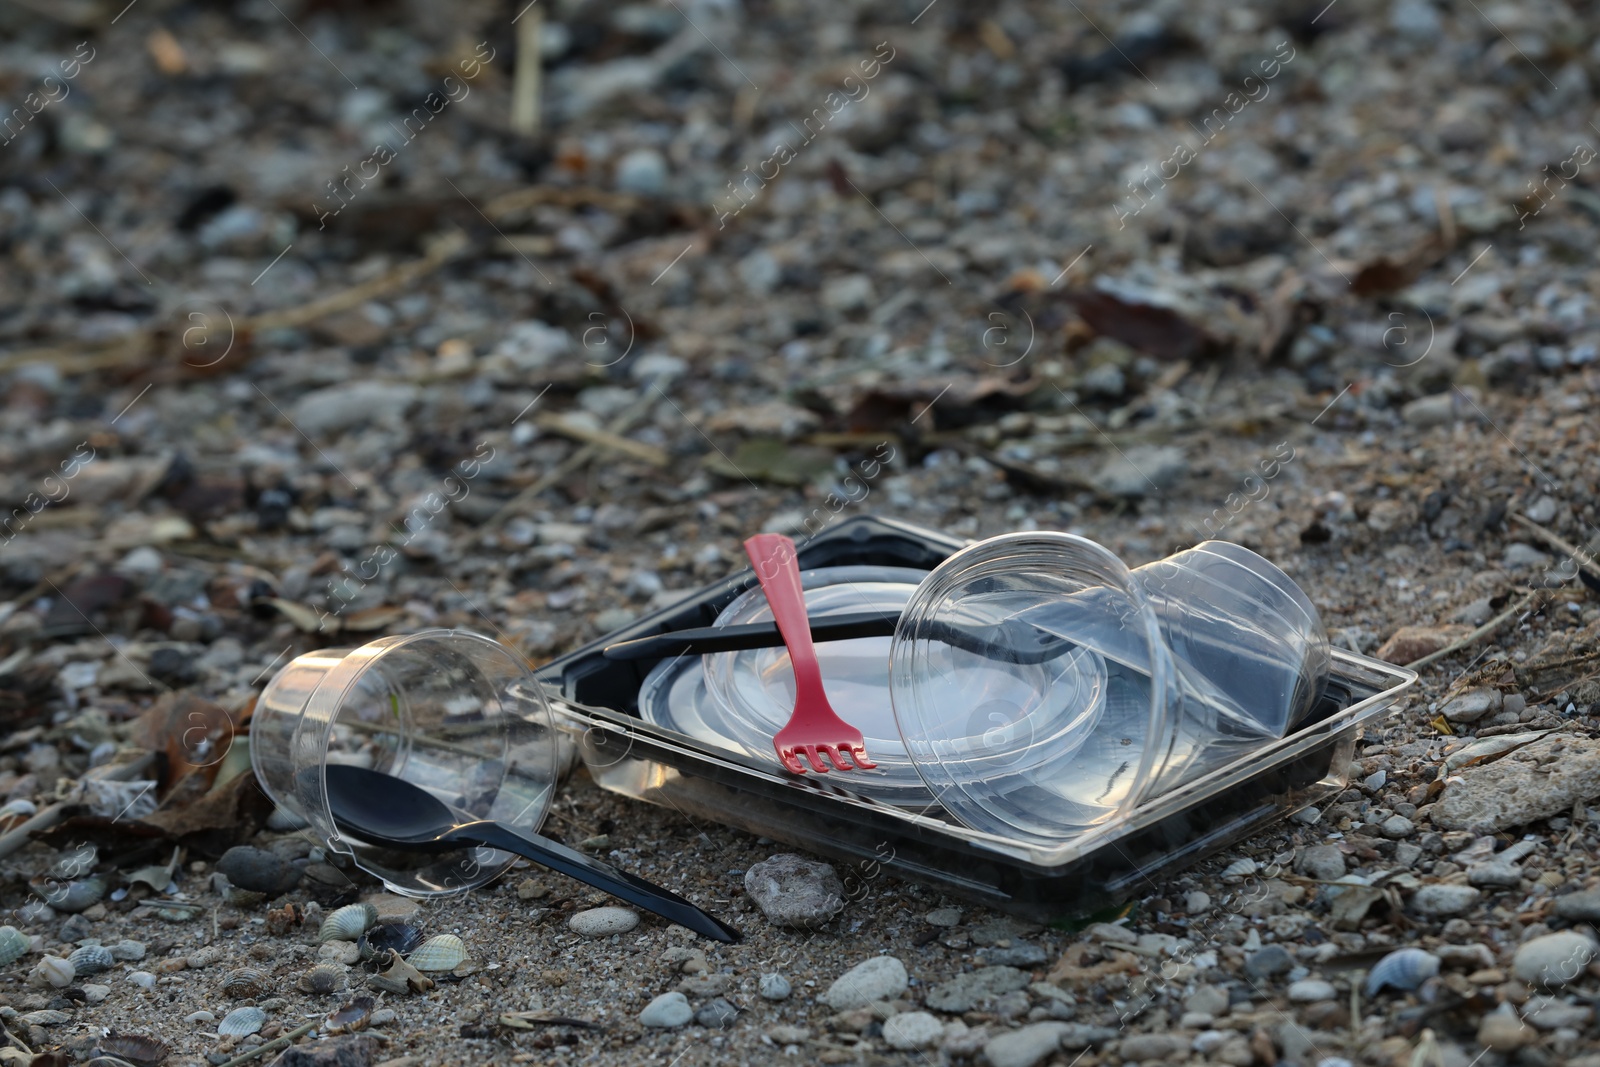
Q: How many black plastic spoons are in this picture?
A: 1